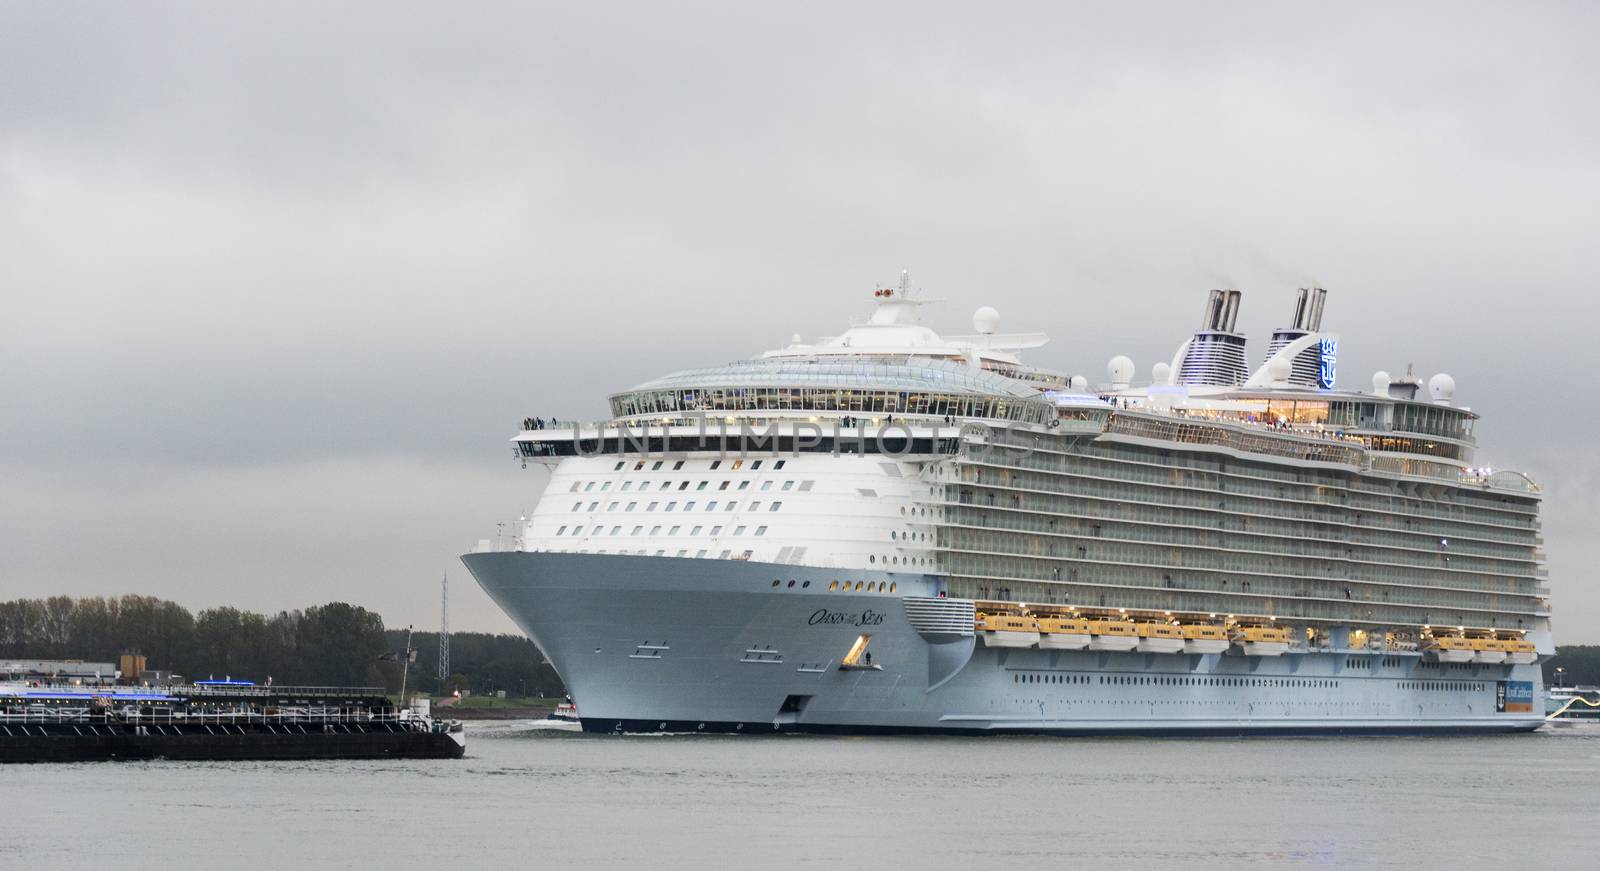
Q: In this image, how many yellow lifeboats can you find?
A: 9